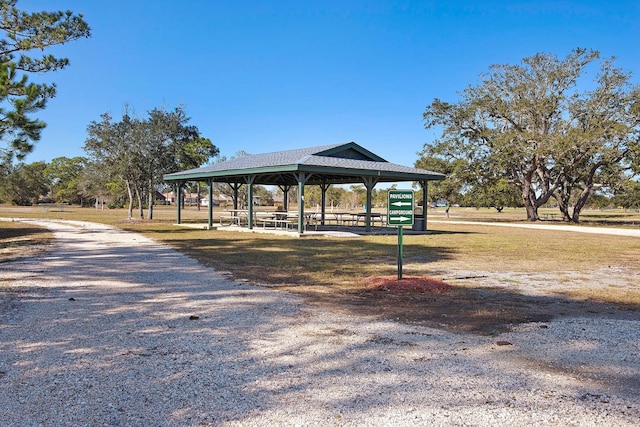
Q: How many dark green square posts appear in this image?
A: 9